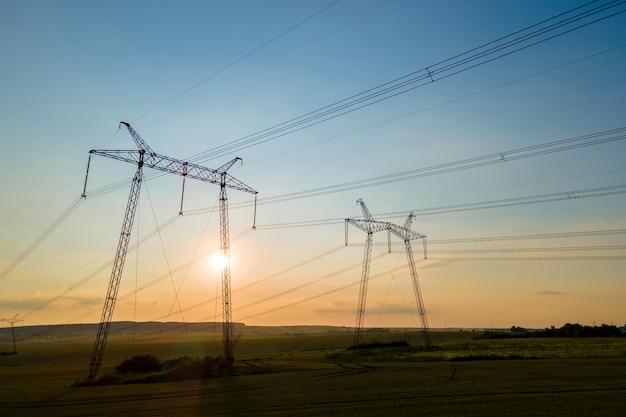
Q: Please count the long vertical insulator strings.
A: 6